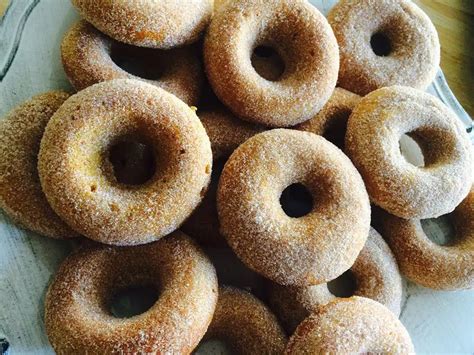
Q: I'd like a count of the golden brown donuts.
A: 15